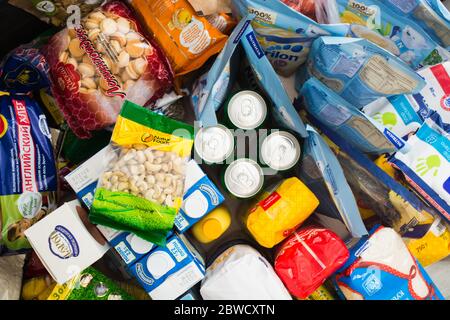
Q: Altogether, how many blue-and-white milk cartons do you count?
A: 4